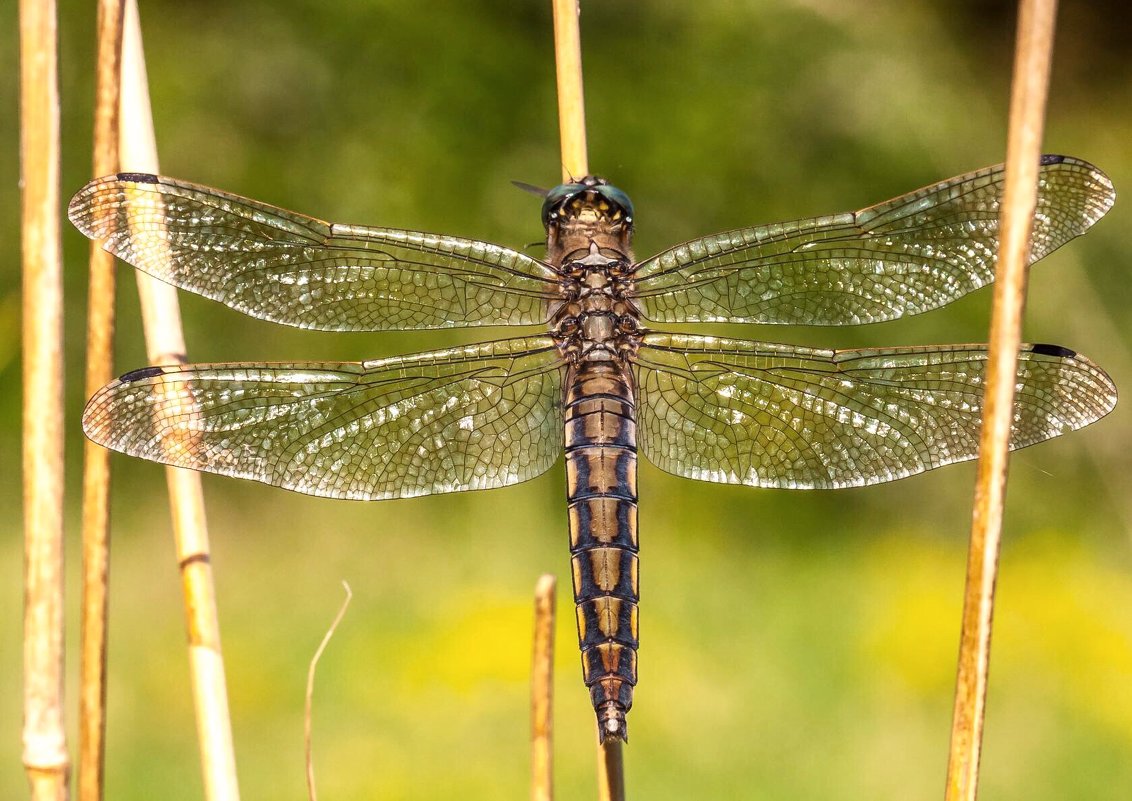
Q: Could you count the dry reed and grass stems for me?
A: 7